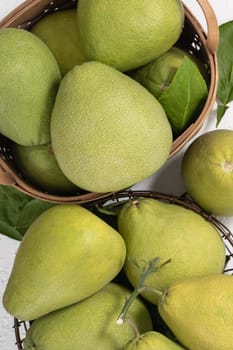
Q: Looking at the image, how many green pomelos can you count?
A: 12